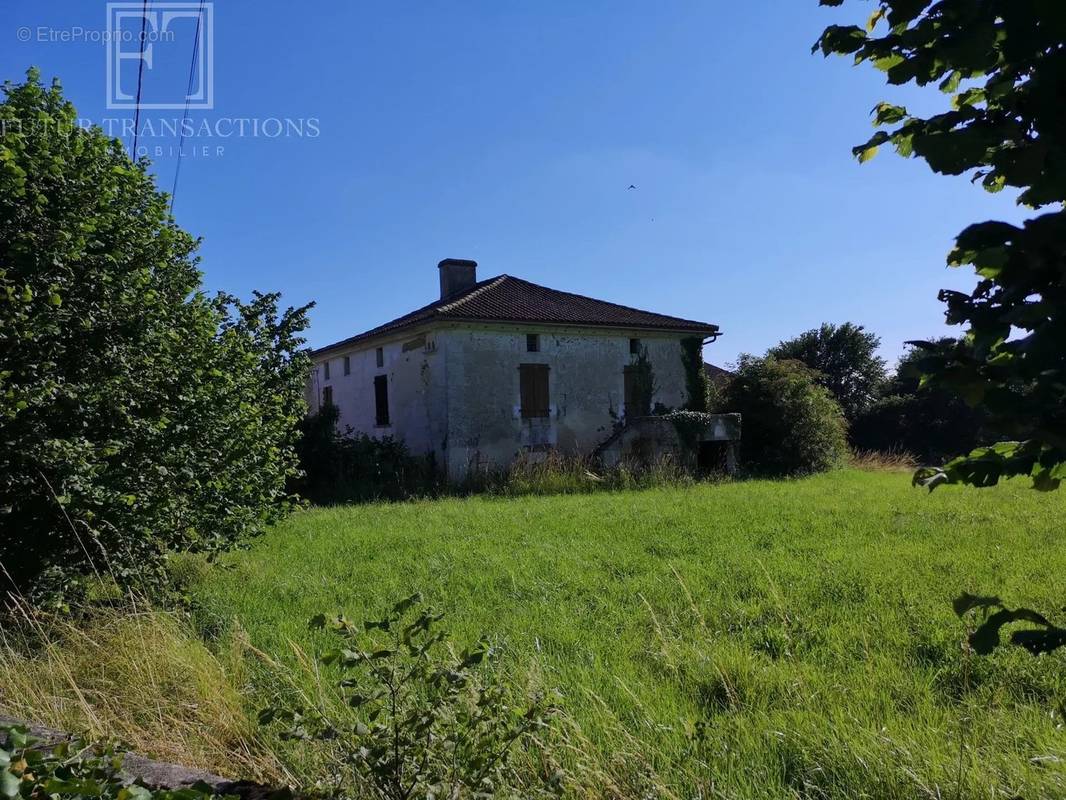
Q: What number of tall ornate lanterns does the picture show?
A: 0